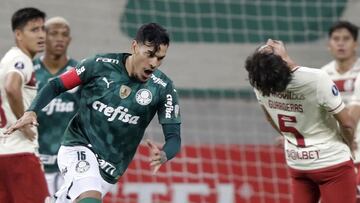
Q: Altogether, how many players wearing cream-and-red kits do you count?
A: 3